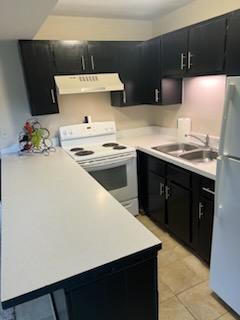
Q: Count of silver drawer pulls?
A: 11